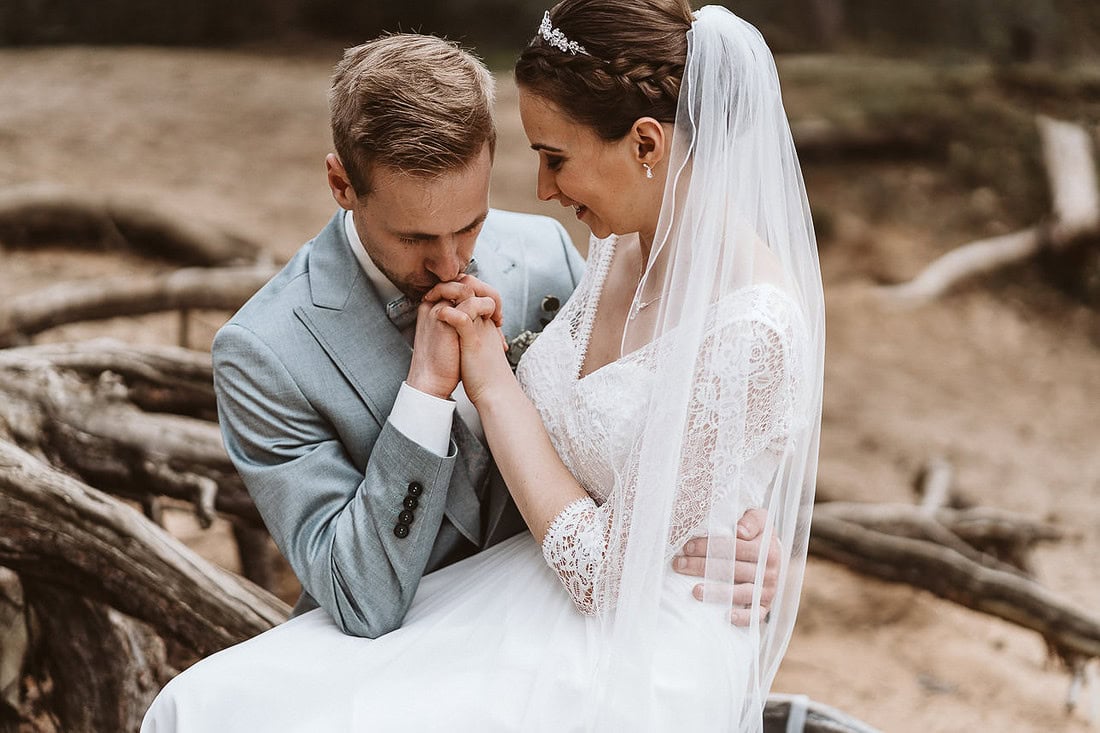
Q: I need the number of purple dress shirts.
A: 0